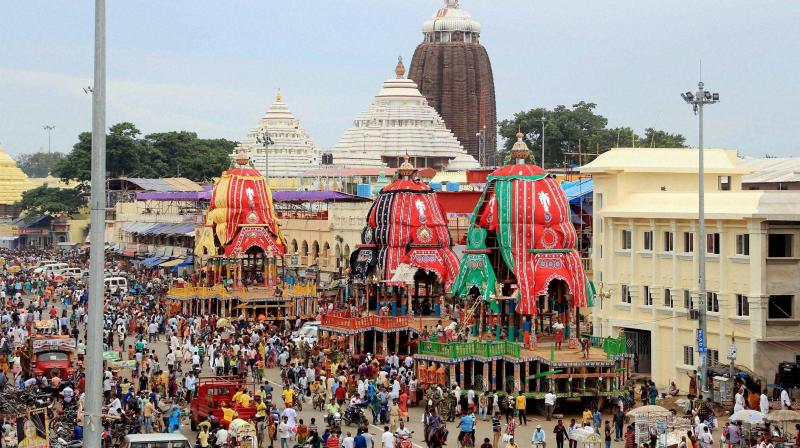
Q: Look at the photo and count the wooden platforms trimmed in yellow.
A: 1